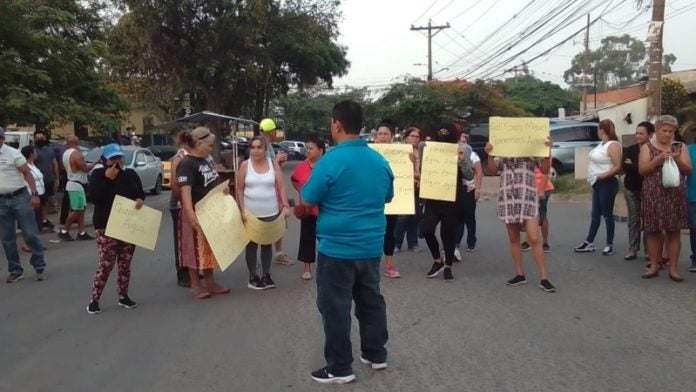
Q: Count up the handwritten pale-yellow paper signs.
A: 6